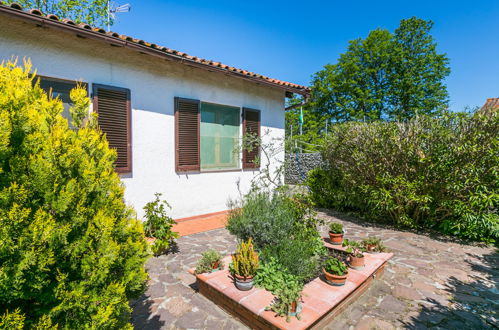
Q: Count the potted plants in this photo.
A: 7